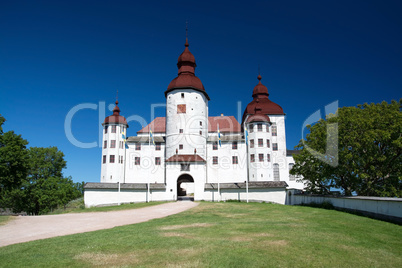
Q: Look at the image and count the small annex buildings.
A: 2